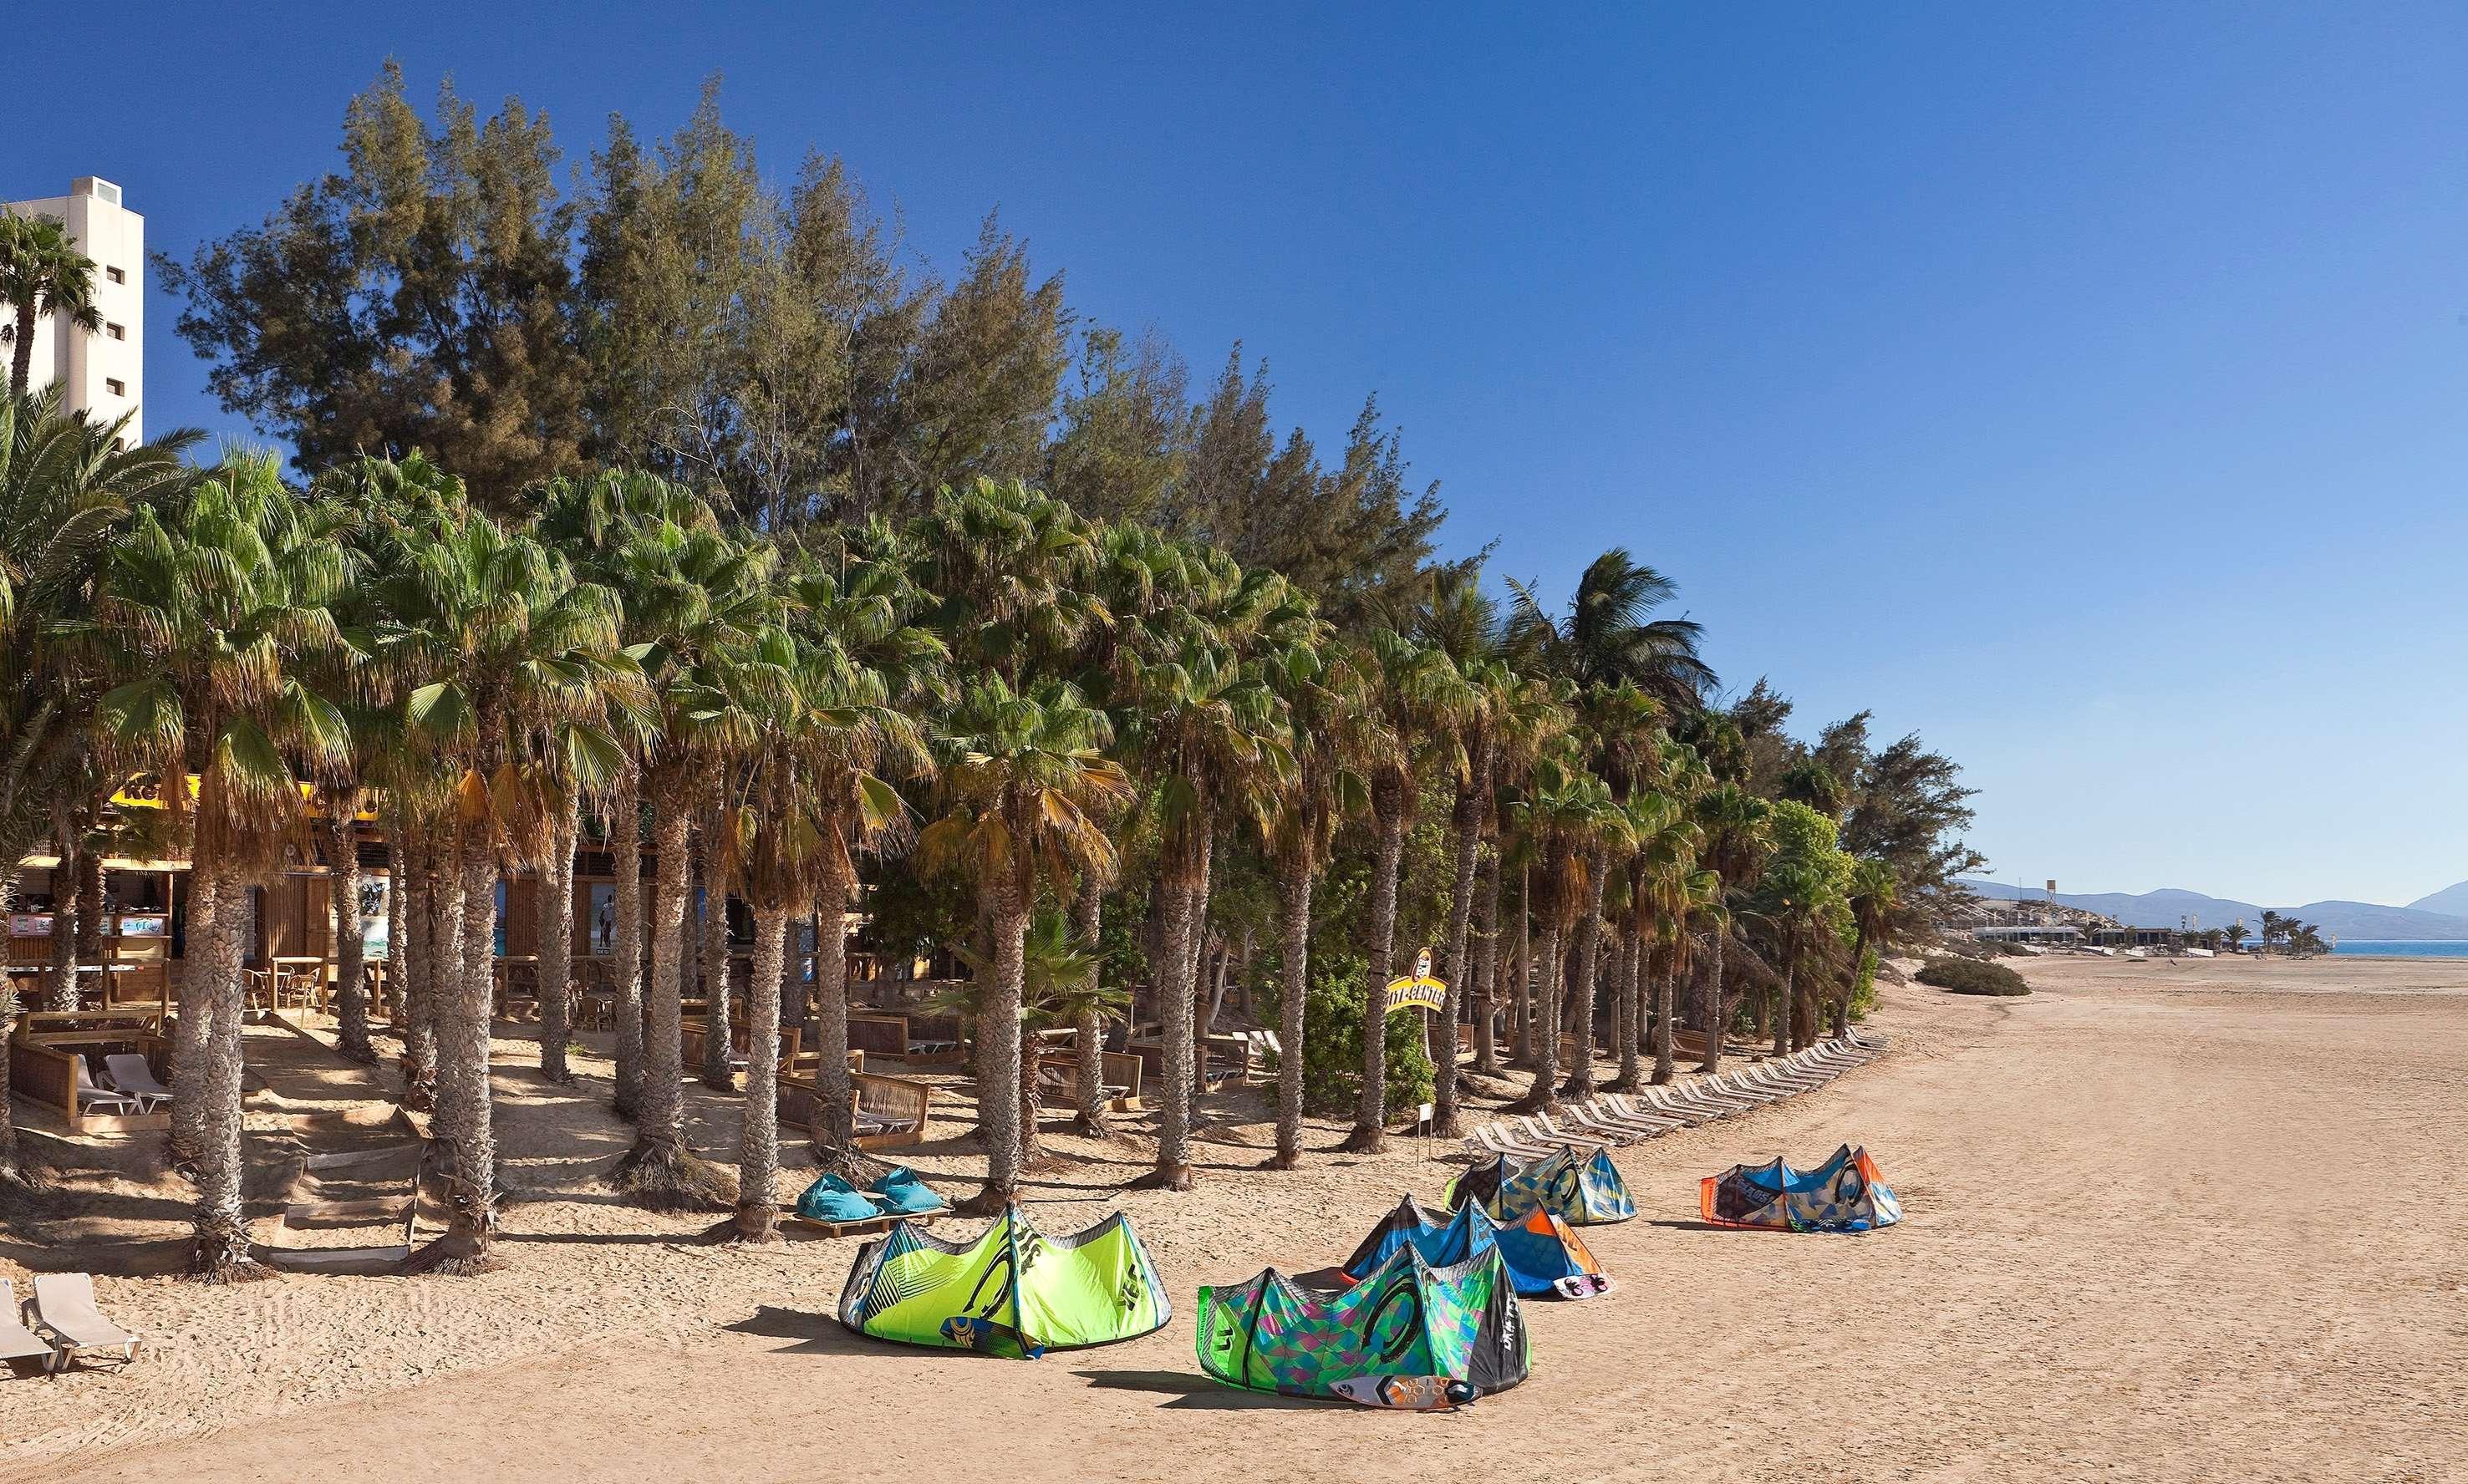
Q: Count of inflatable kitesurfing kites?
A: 5